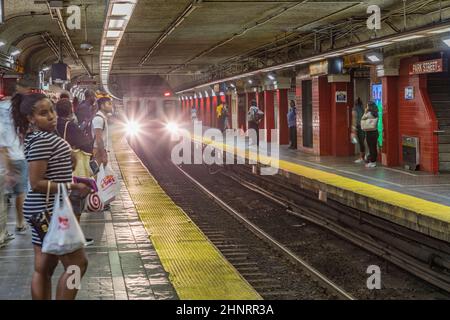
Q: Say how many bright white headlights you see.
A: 2